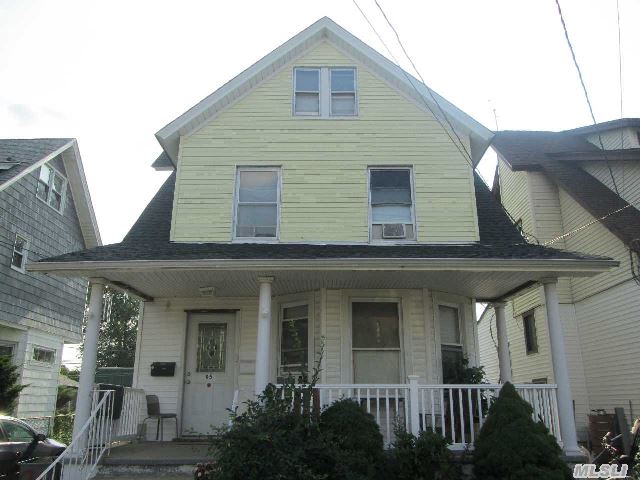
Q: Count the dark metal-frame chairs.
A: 1